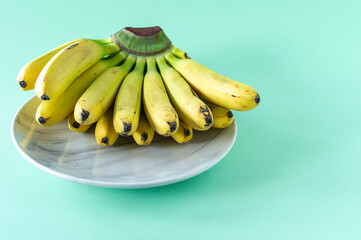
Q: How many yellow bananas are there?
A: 13